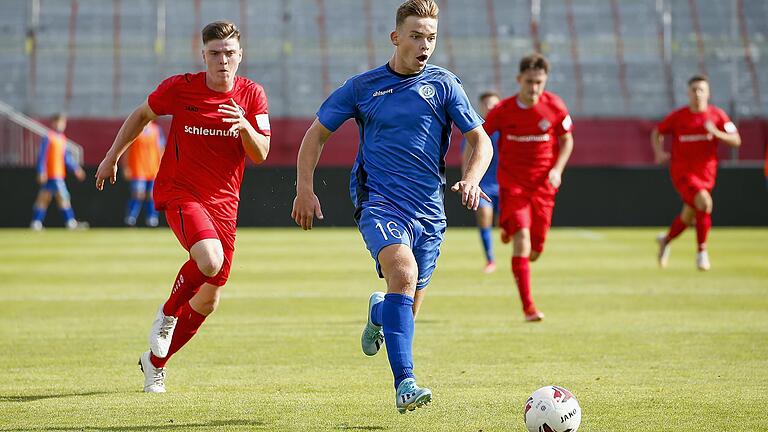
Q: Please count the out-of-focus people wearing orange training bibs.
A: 2